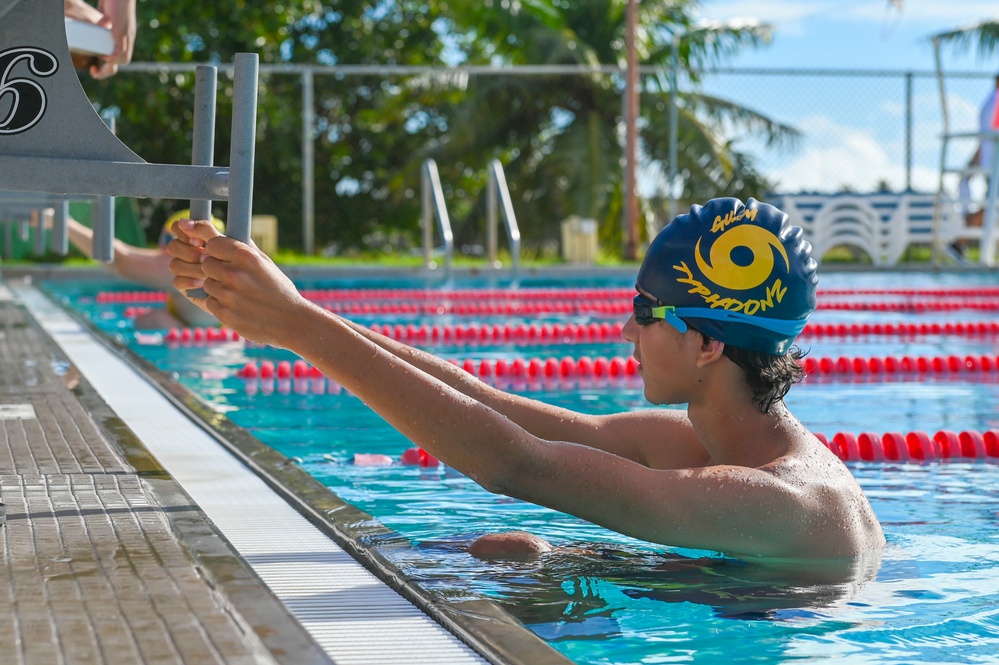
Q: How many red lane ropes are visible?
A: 5